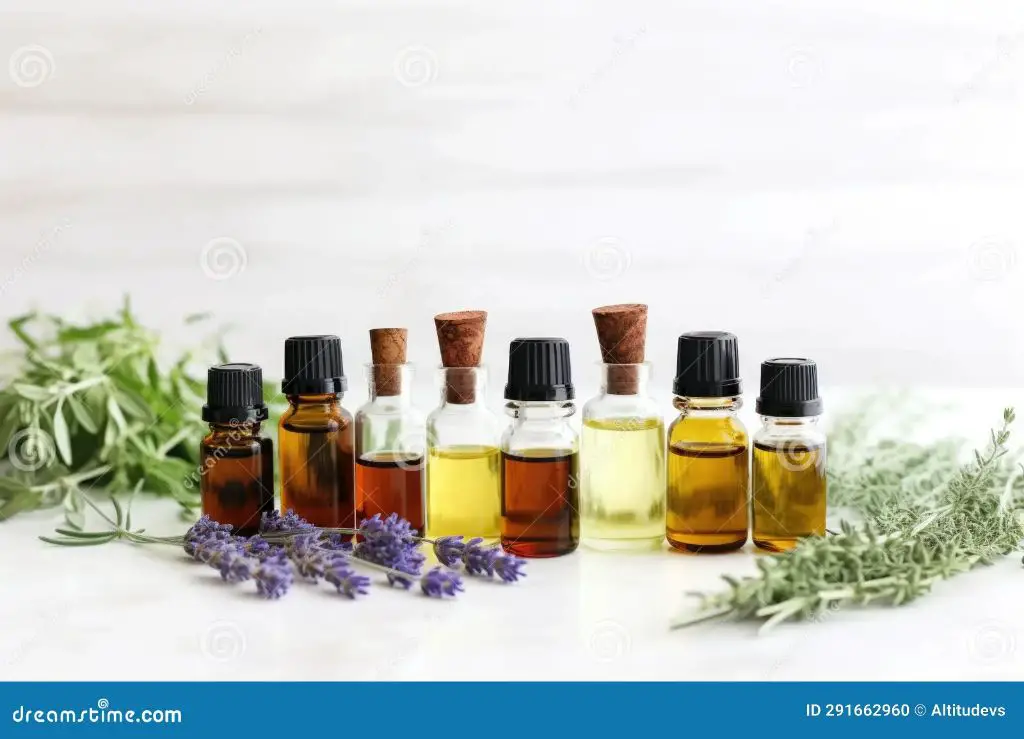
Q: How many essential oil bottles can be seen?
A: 8